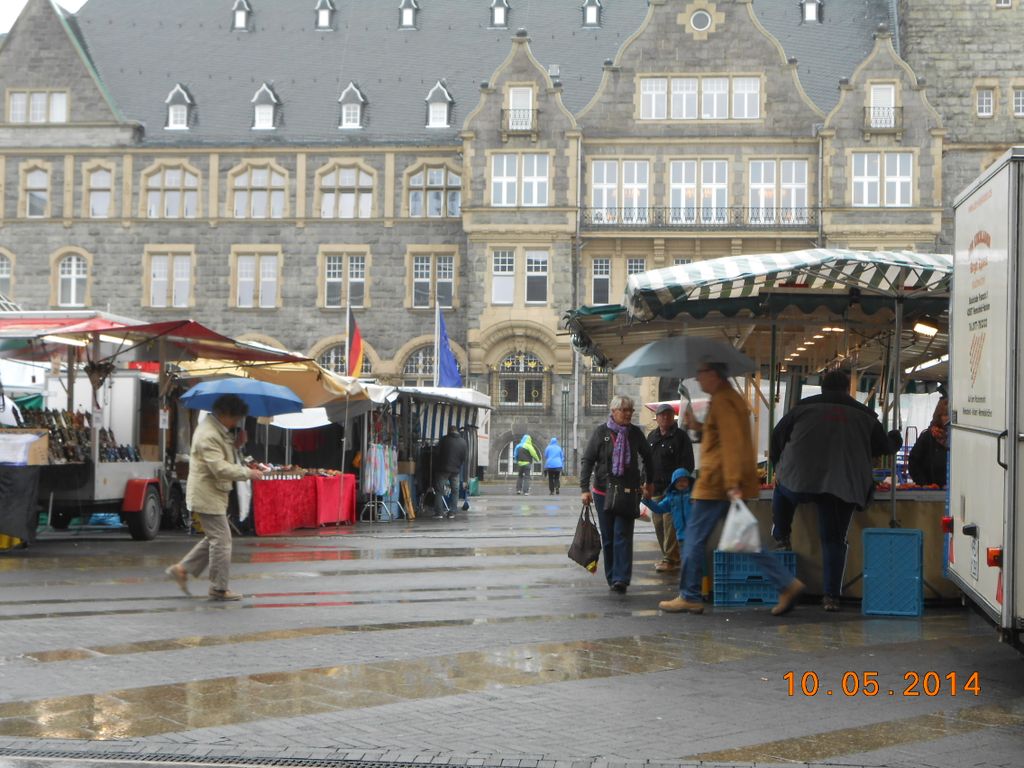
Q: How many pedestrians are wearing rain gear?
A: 3